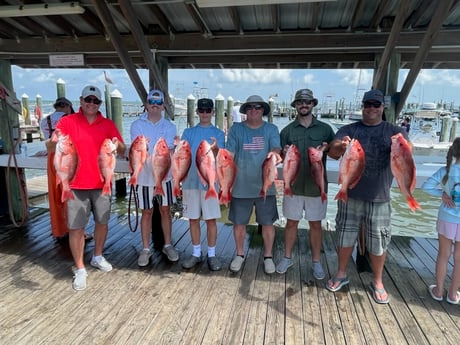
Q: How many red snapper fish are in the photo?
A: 12